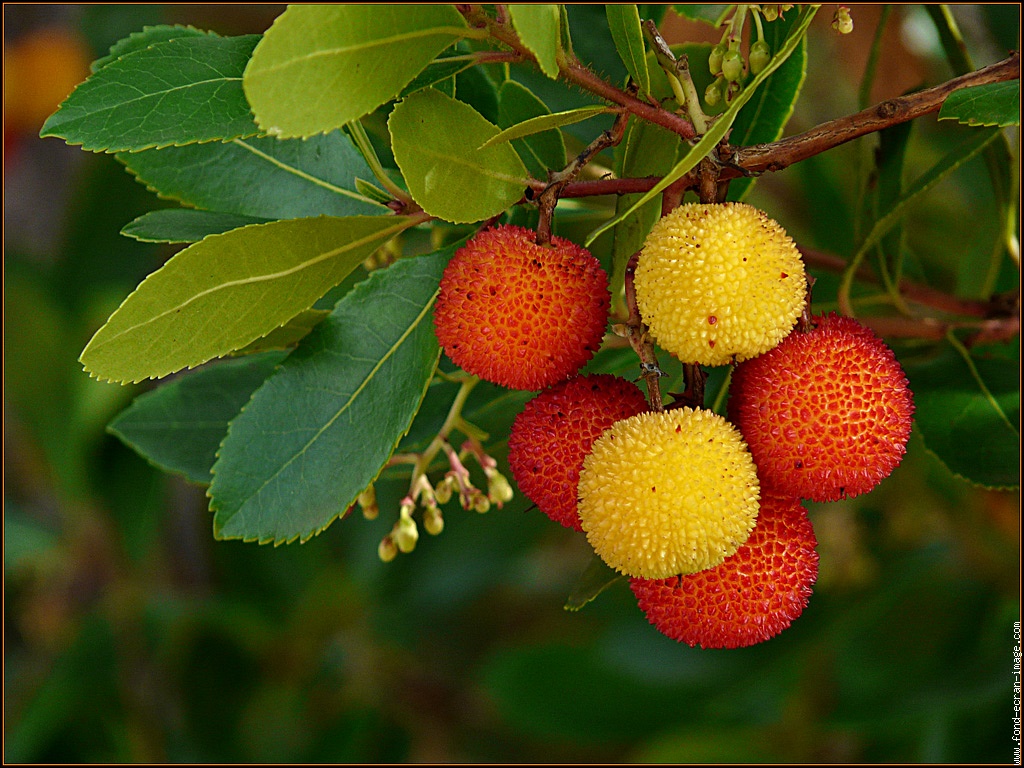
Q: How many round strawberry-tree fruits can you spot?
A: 6